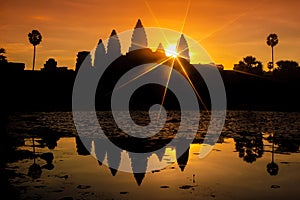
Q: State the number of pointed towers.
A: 5